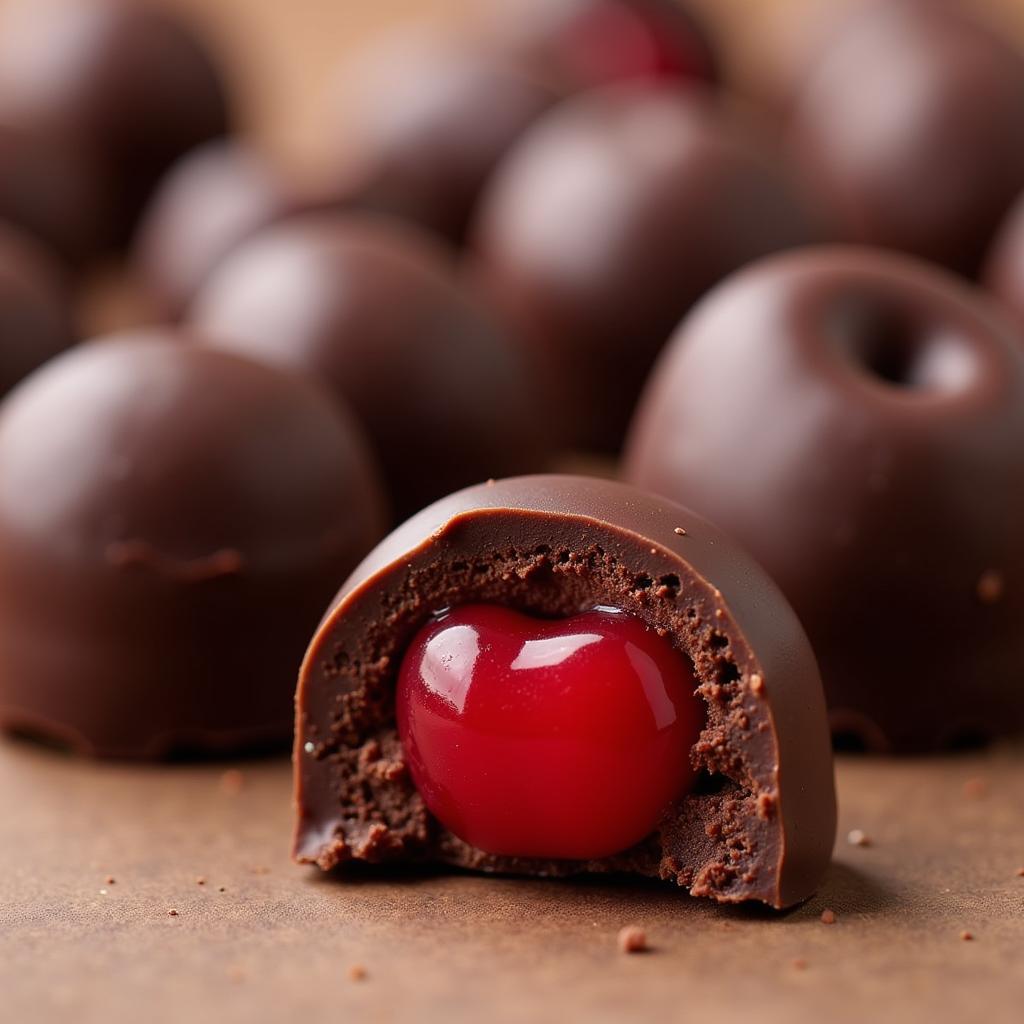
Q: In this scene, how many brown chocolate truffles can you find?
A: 12